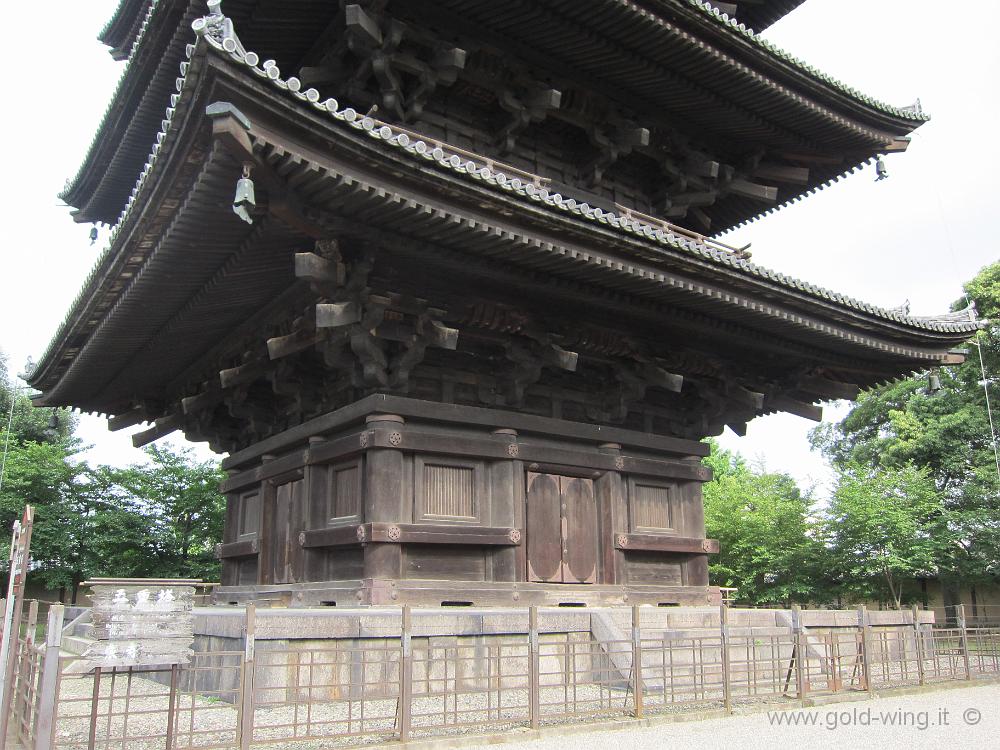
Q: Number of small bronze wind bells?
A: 5